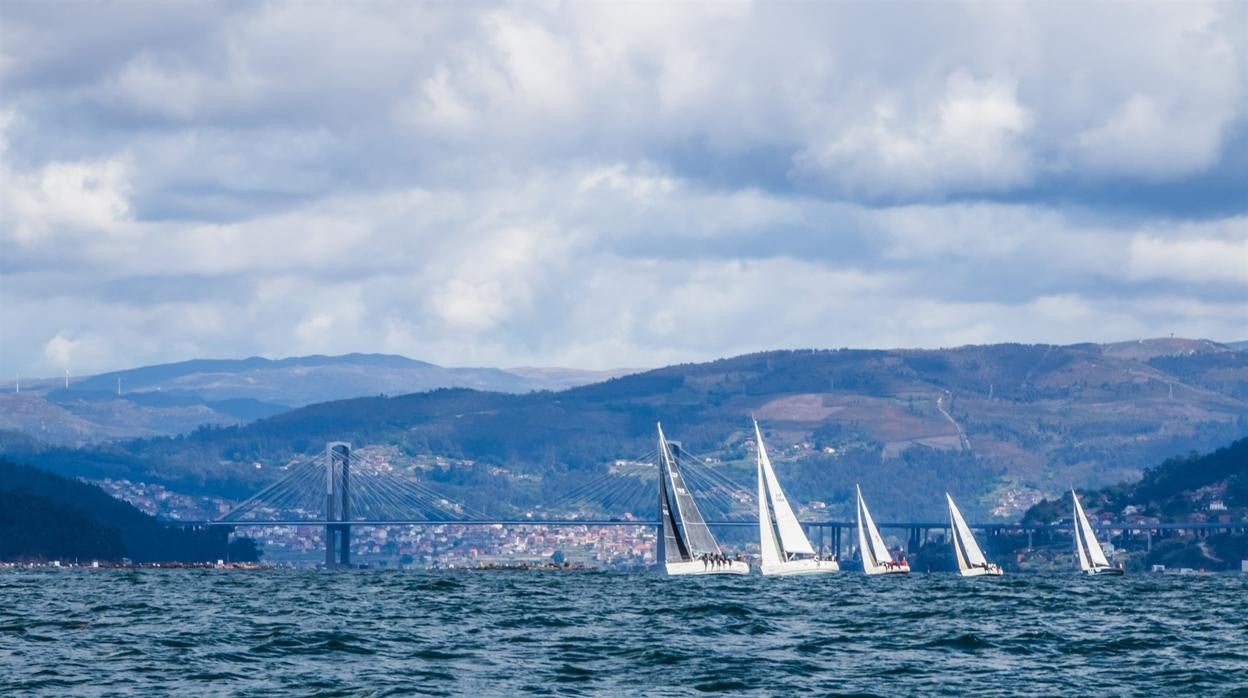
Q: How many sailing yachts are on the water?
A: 5